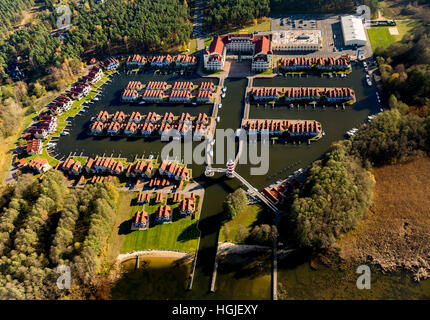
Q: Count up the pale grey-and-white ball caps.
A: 0